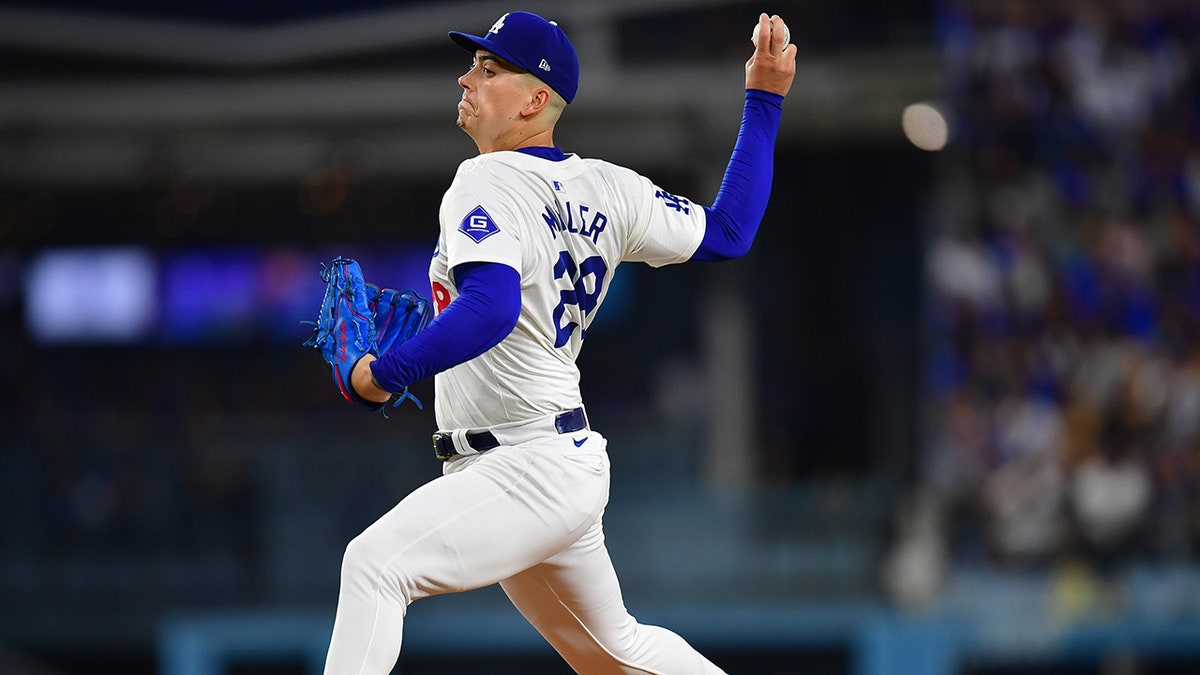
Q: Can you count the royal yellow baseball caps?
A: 0